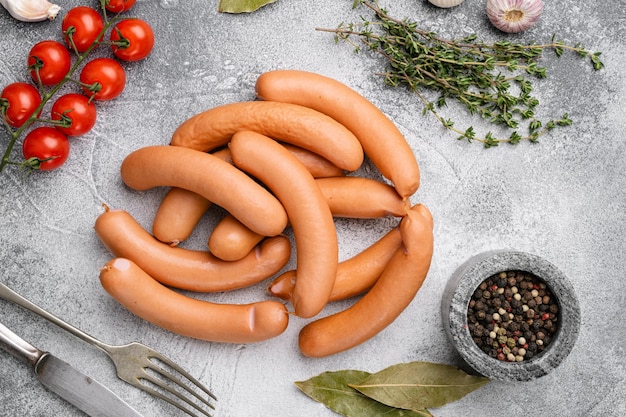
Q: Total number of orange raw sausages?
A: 10